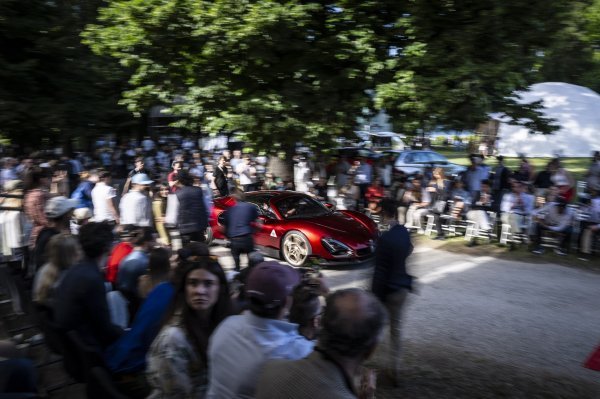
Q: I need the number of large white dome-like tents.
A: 1